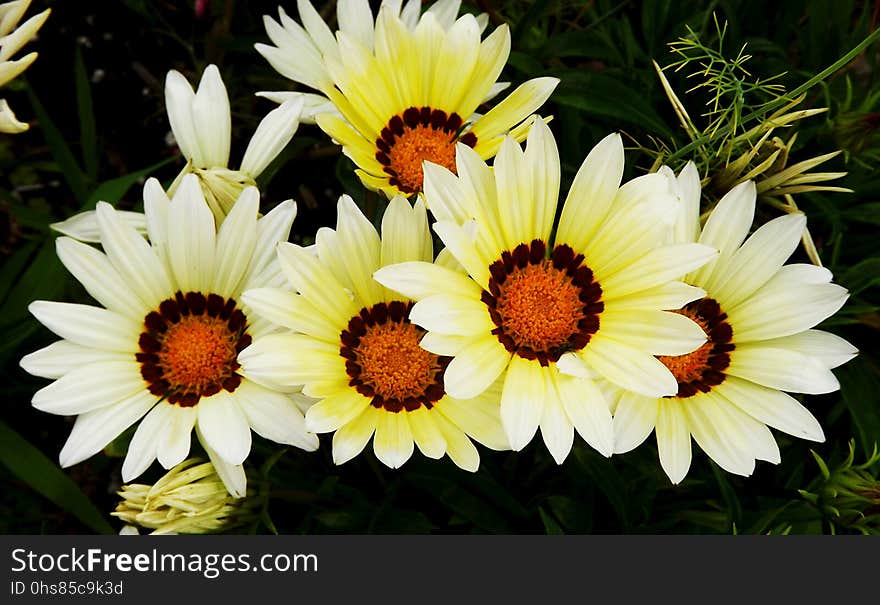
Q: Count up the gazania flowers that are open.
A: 5